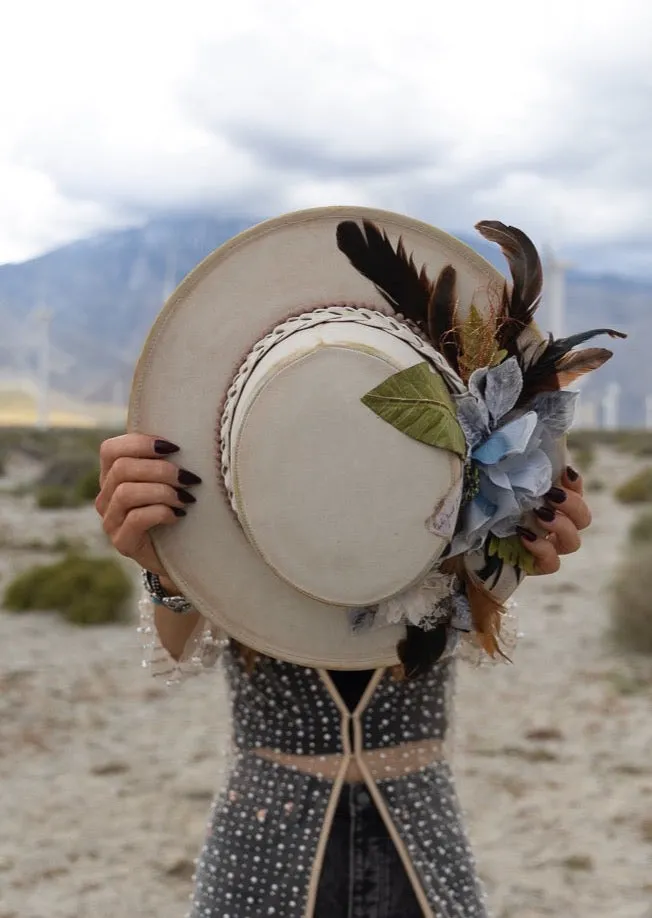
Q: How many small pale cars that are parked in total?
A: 0